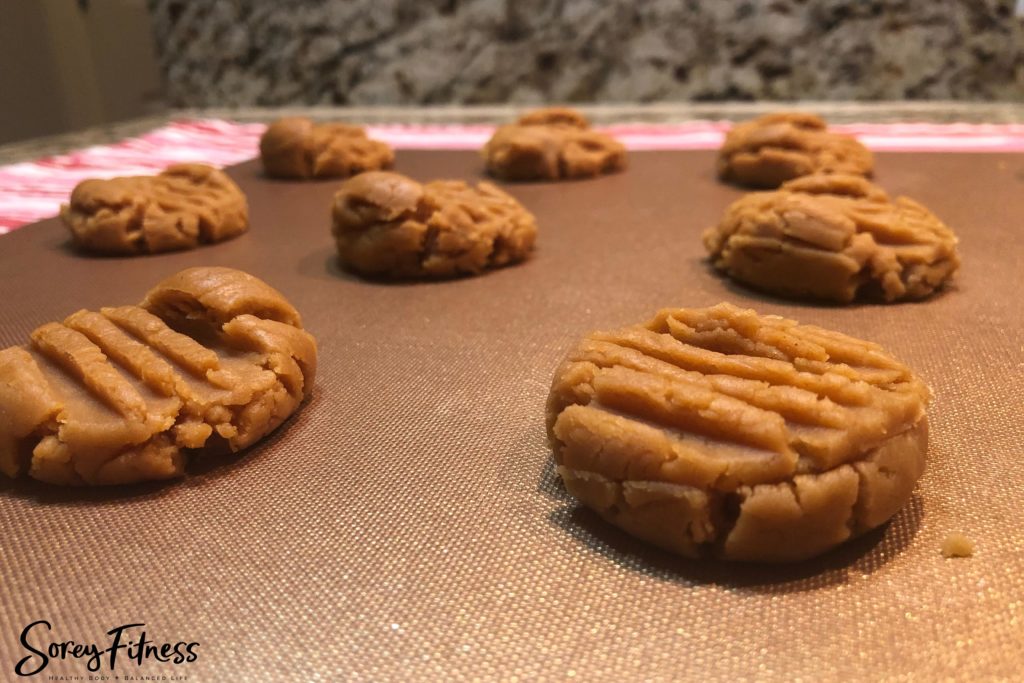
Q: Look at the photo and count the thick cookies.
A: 8